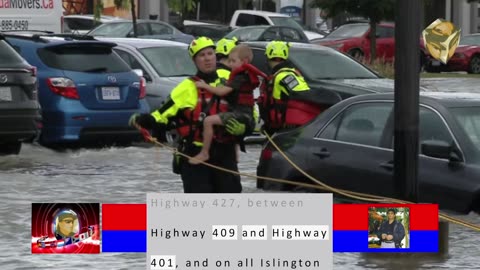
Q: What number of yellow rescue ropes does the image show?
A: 2